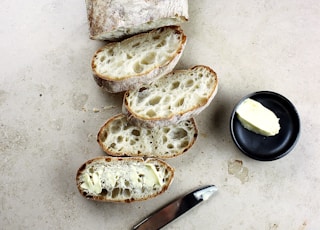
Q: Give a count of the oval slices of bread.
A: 4